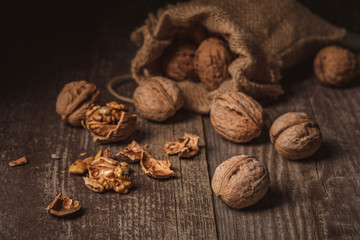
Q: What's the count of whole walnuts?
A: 8